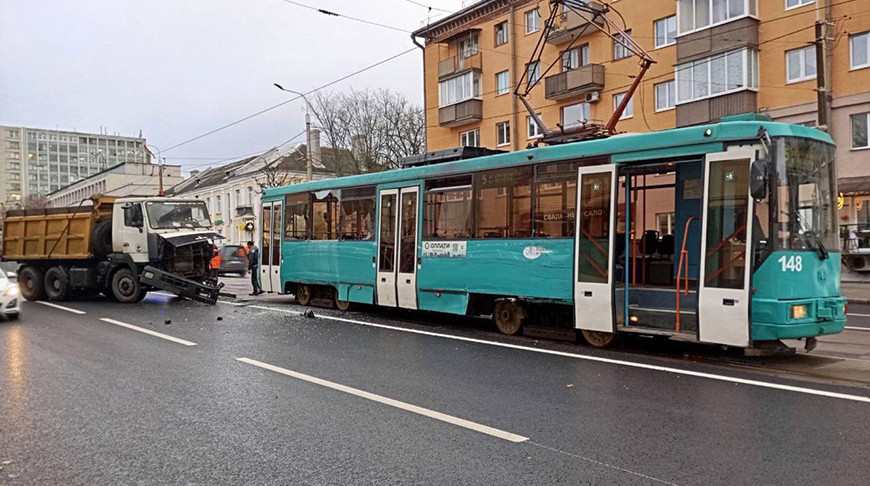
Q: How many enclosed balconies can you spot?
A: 3